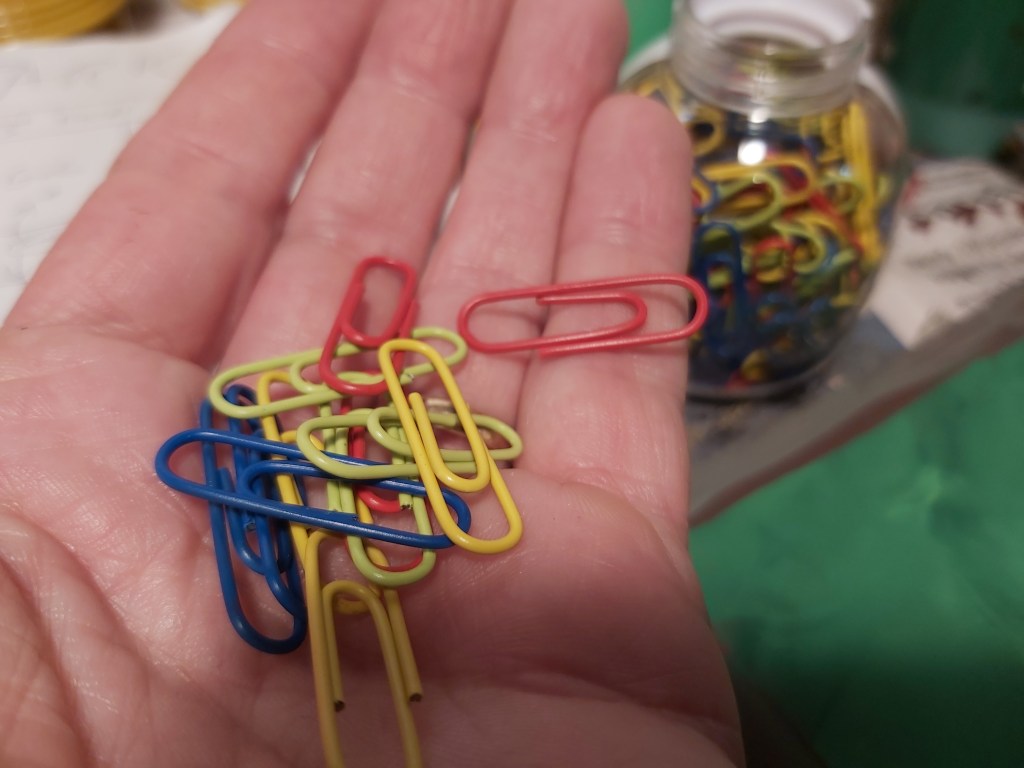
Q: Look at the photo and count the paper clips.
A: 12